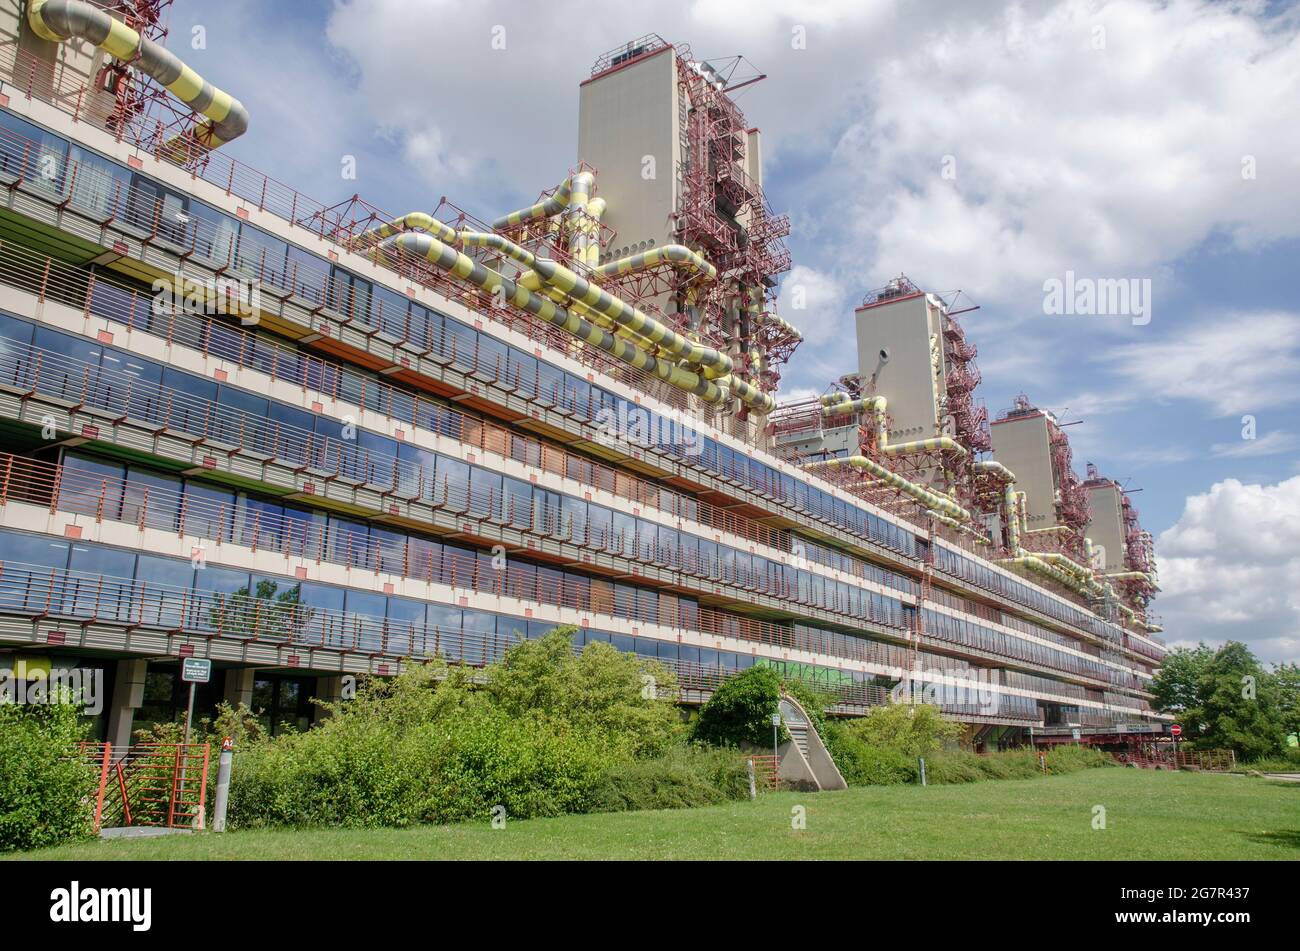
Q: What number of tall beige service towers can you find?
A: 4